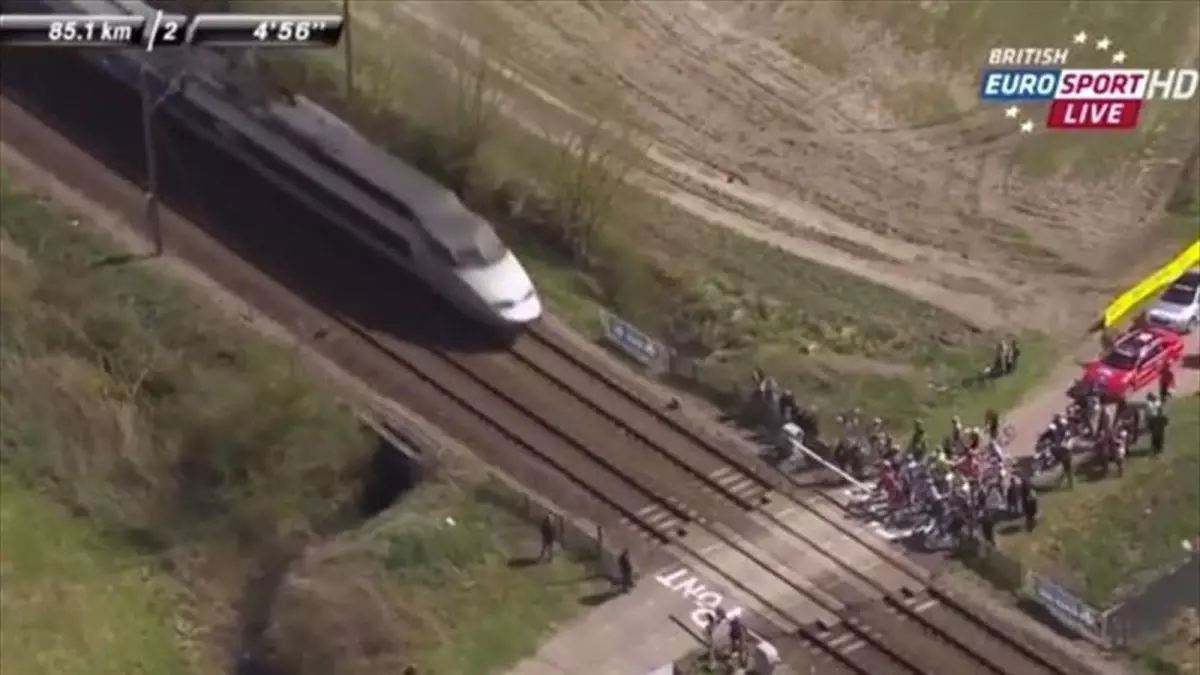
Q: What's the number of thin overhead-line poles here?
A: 2